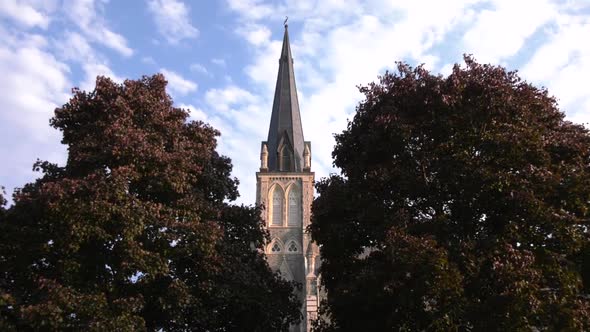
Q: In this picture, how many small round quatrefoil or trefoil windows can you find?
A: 2